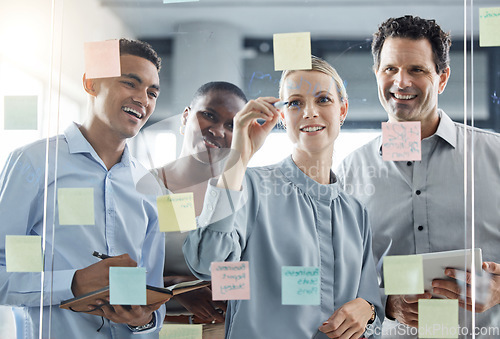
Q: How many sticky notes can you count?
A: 15